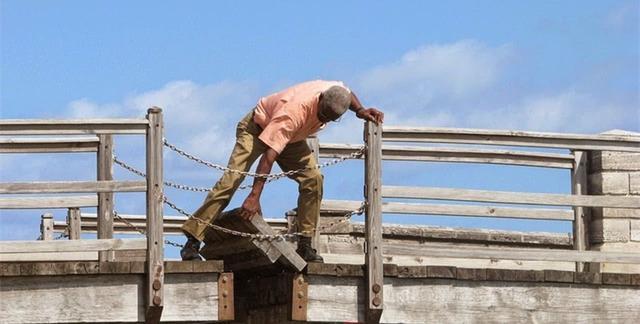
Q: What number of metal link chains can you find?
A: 4